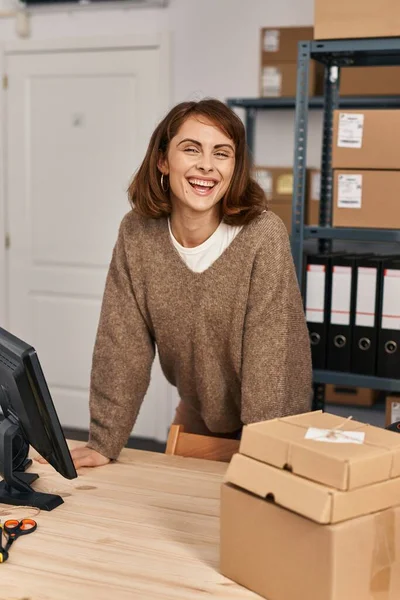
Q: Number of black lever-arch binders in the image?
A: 4